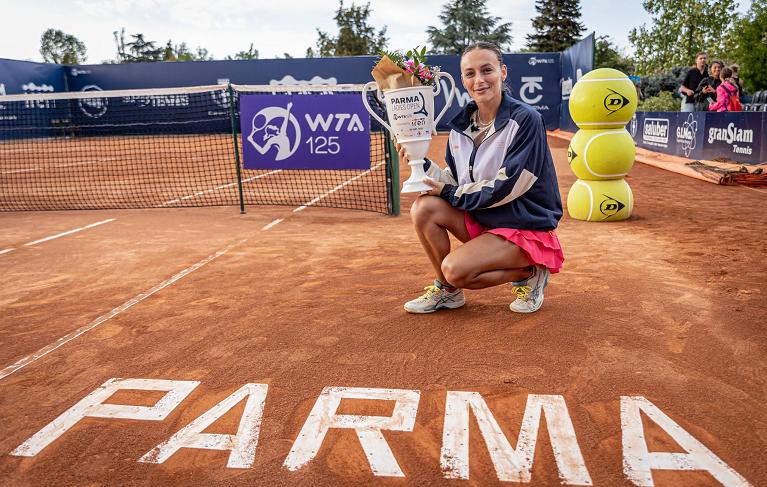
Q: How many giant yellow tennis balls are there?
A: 3